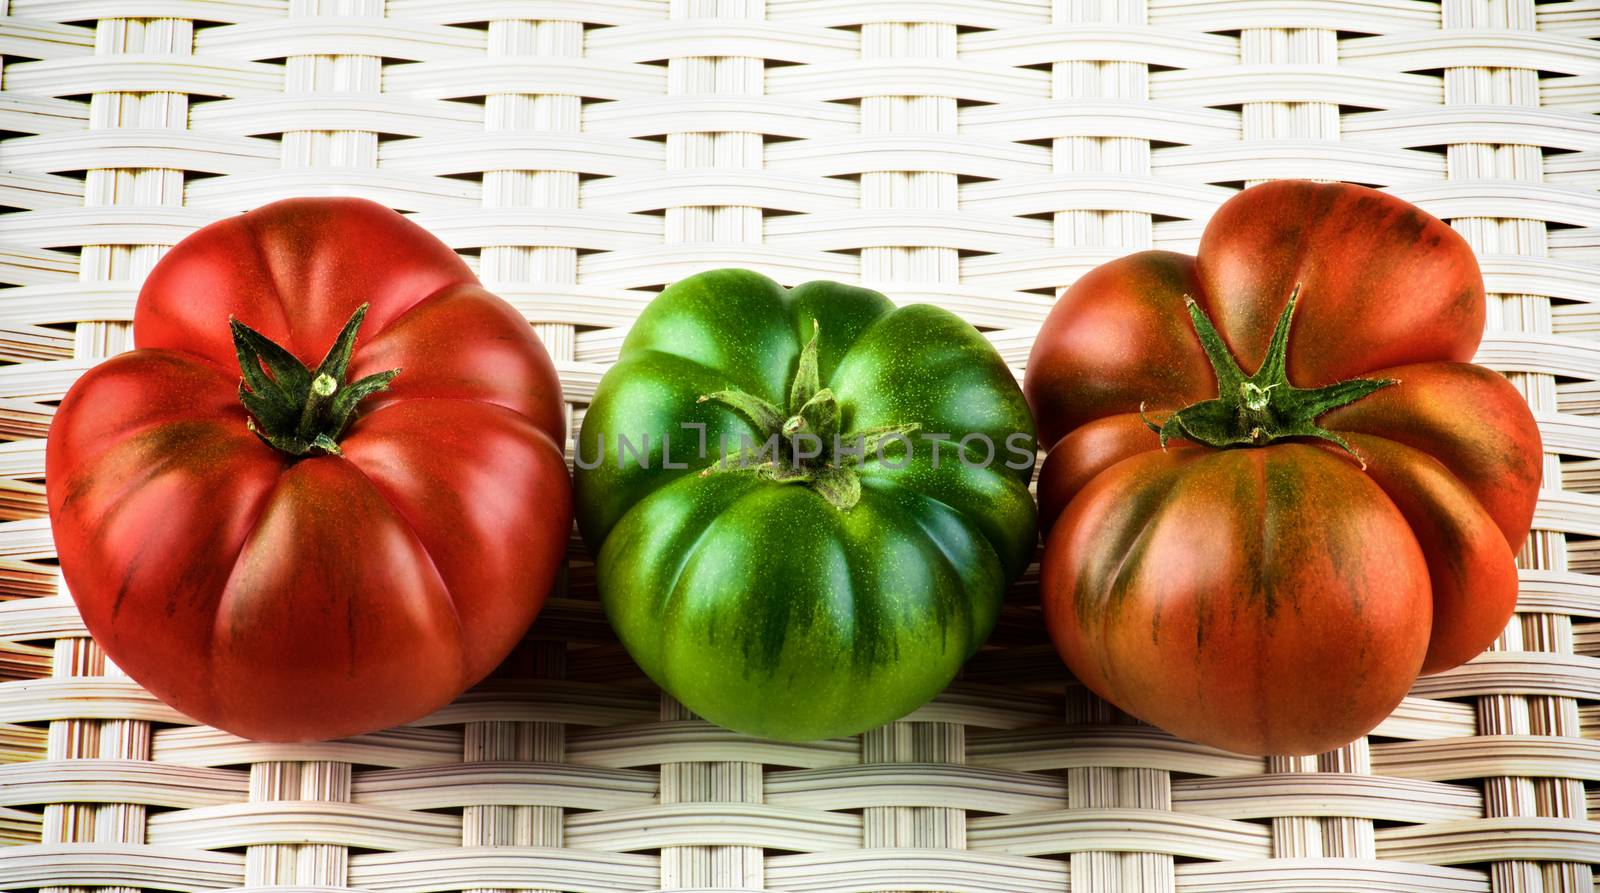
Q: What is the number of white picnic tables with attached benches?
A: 0